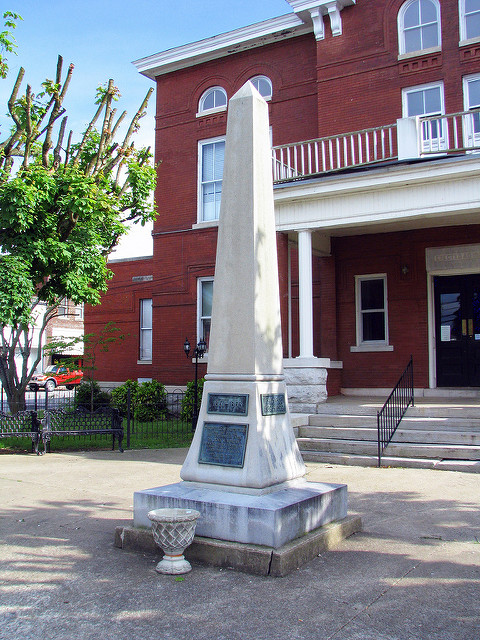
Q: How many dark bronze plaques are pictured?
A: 3